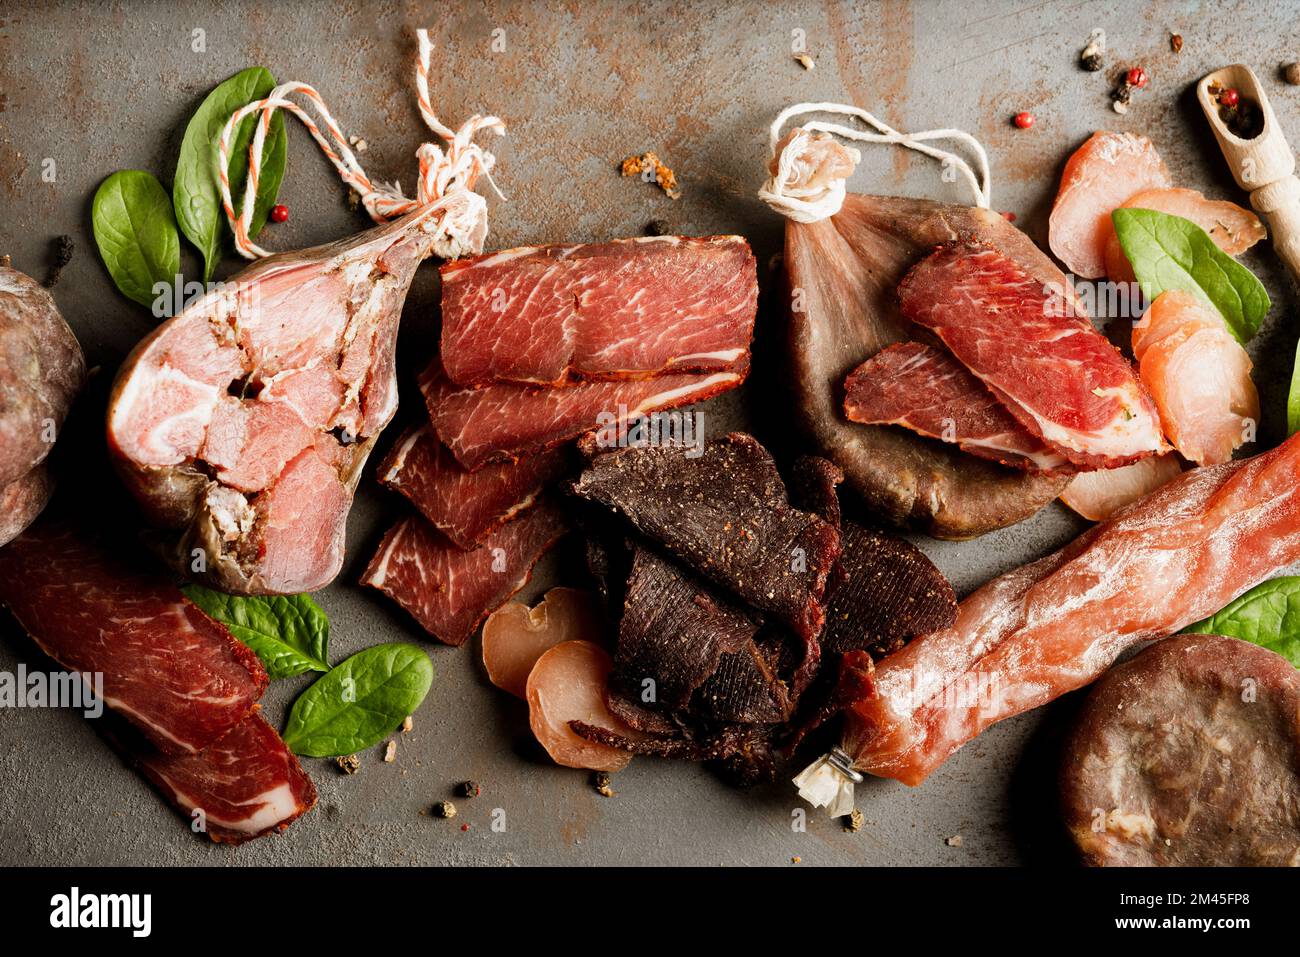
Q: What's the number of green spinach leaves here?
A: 7